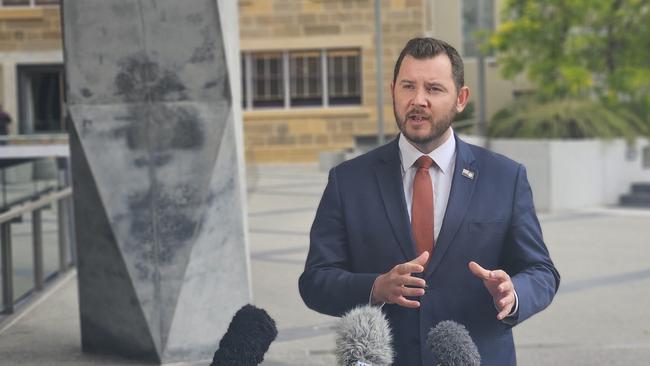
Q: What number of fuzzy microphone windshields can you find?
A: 3